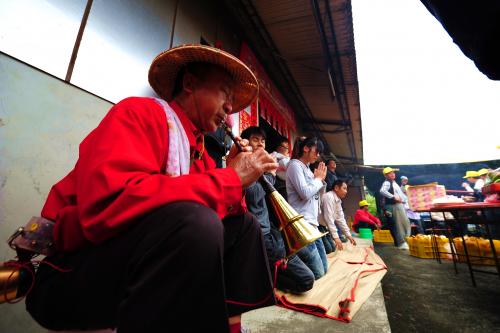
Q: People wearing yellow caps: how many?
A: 4